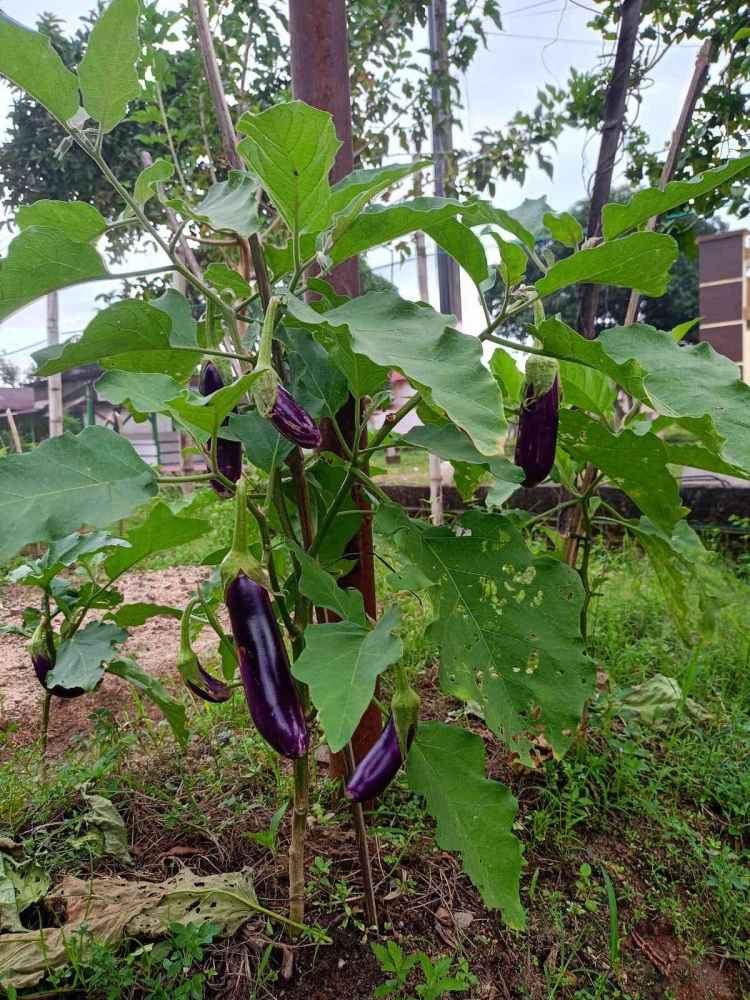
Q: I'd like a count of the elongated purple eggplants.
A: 7